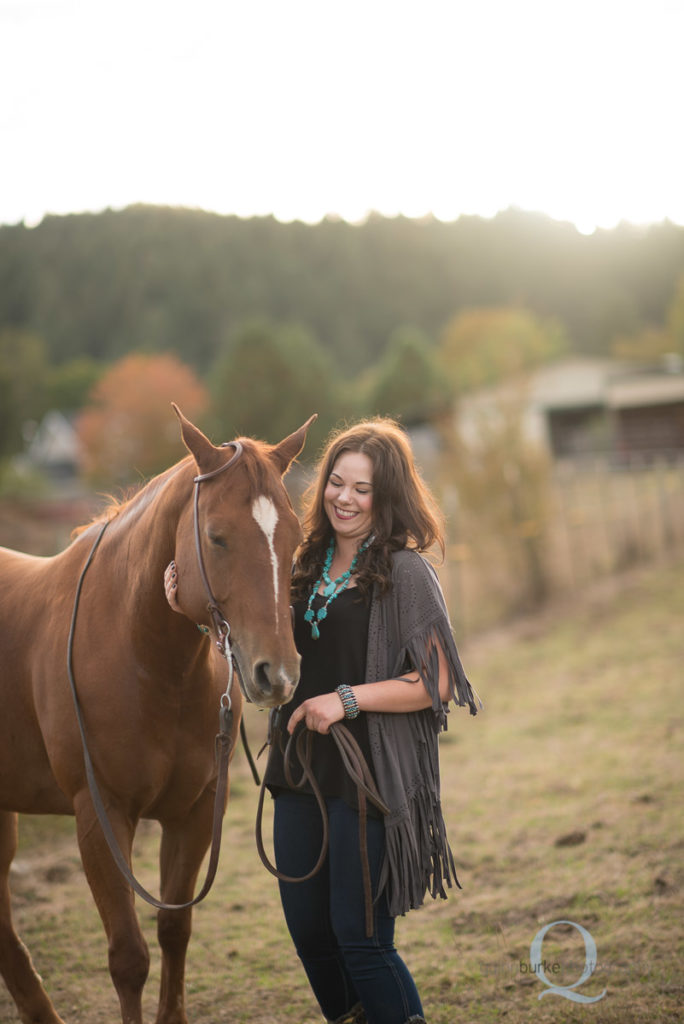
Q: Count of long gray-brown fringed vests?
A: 1